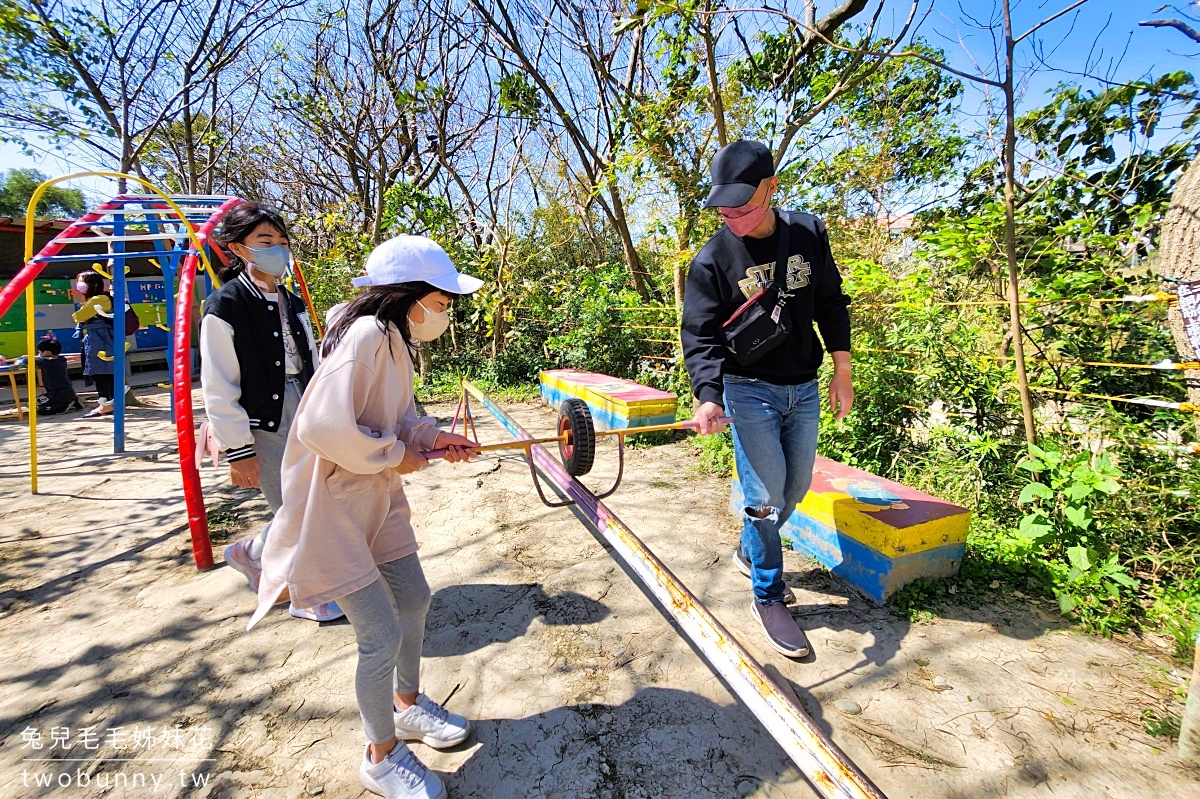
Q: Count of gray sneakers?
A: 2